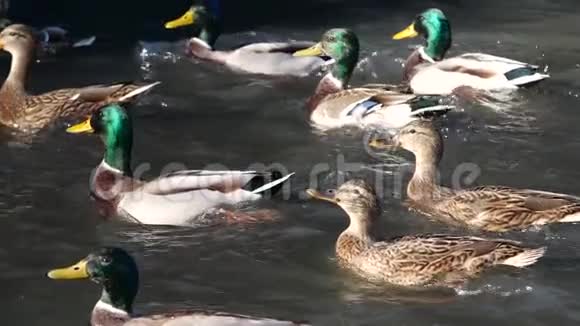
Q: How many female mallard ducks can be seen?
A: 3